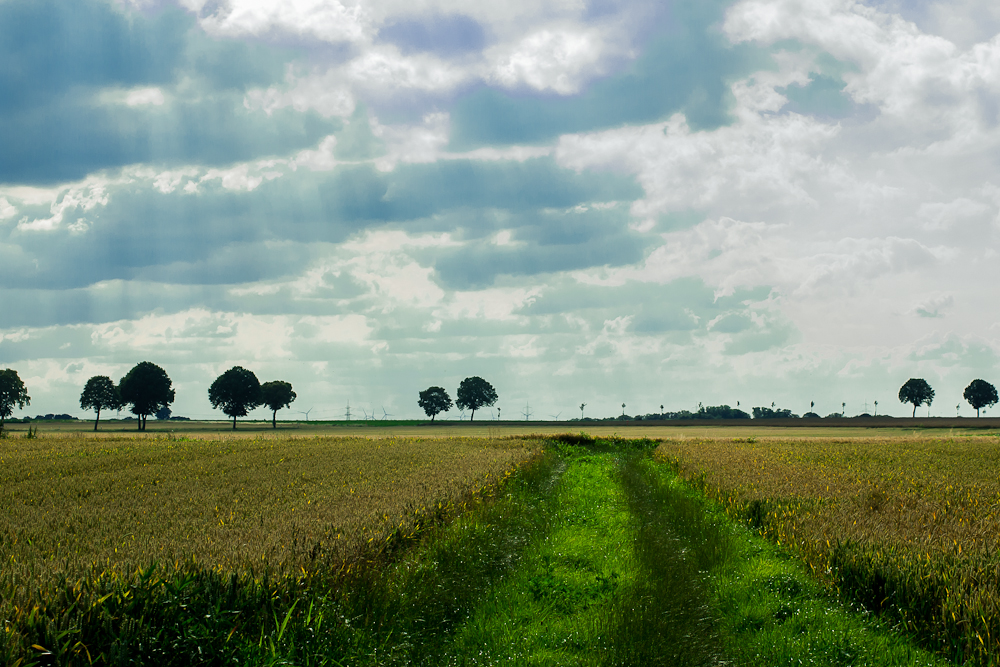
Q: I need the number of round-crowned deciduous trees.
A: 9